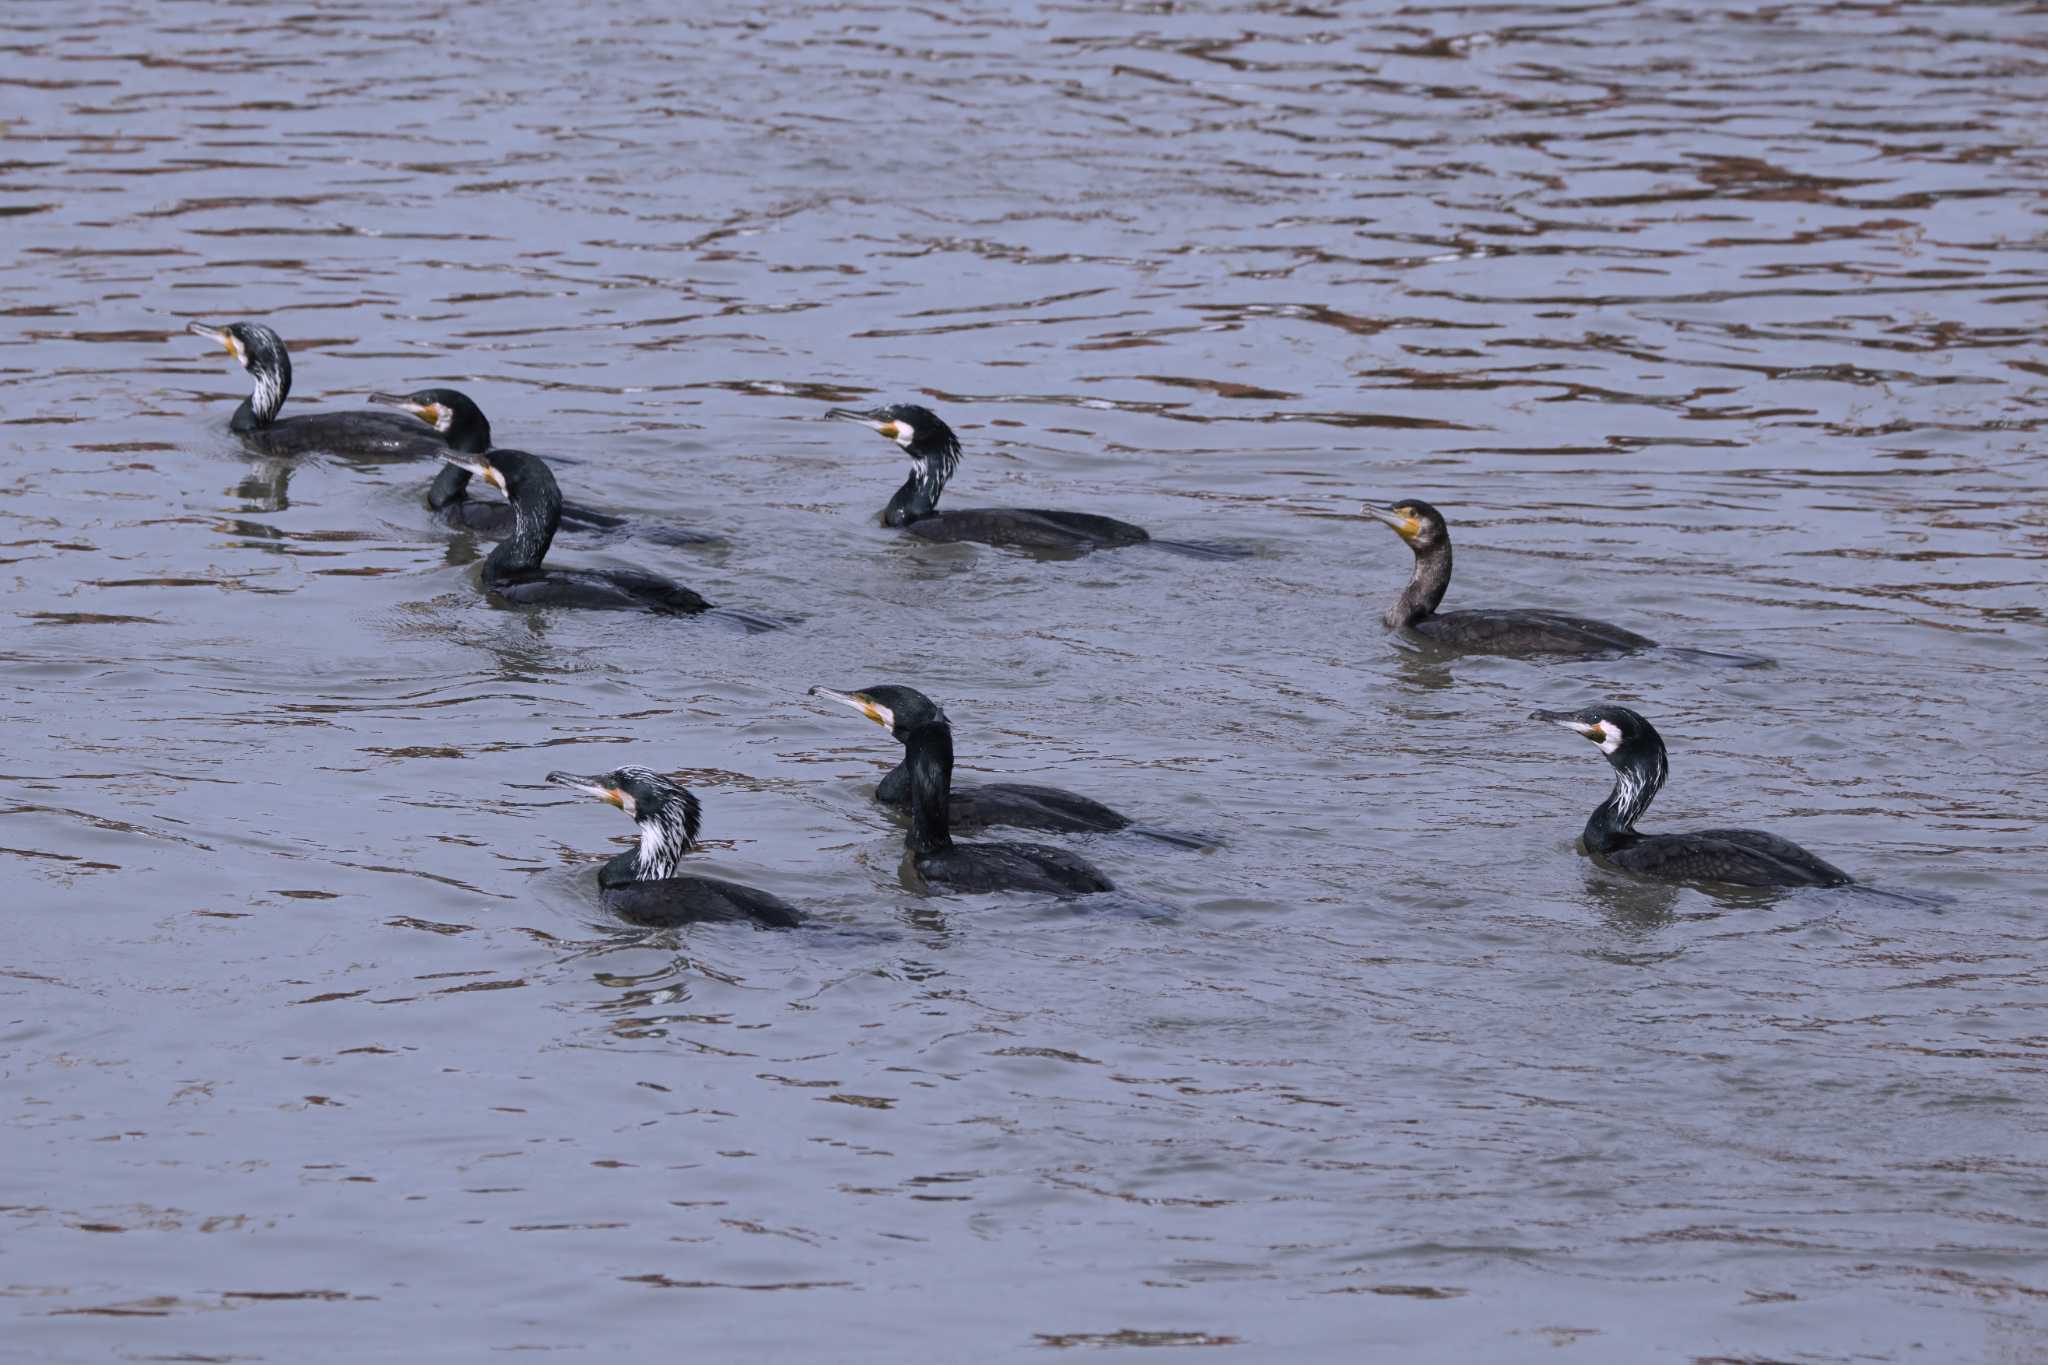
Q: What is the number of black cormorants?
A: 9